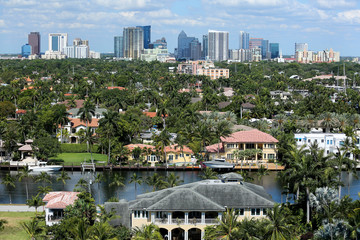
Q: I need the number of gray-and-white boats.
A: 1